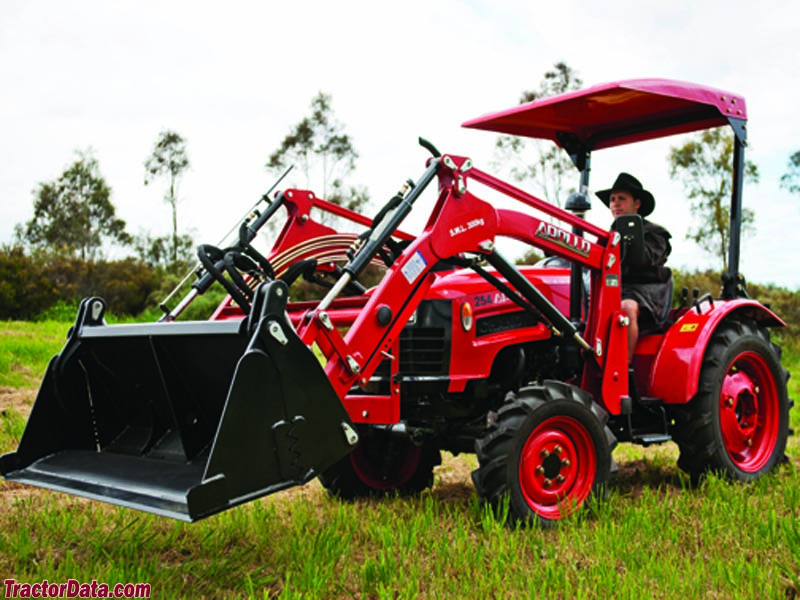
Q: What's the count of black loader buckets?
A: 1